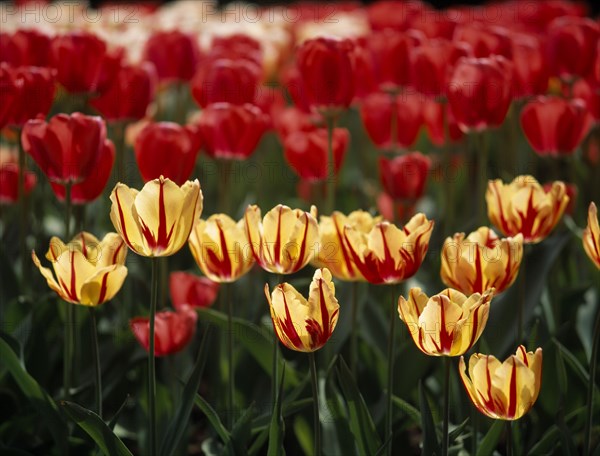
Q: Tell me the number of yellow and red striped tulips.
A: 12